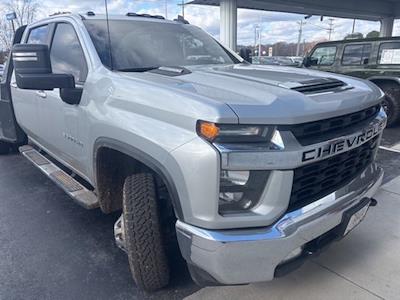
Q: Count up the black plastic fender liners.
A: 1